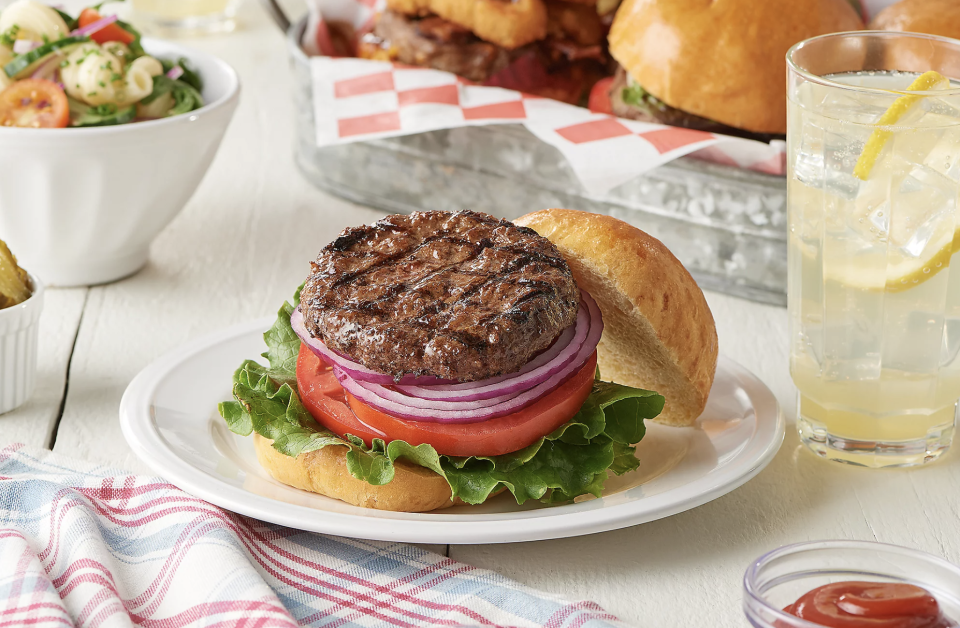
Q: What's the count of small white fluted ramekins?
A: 1